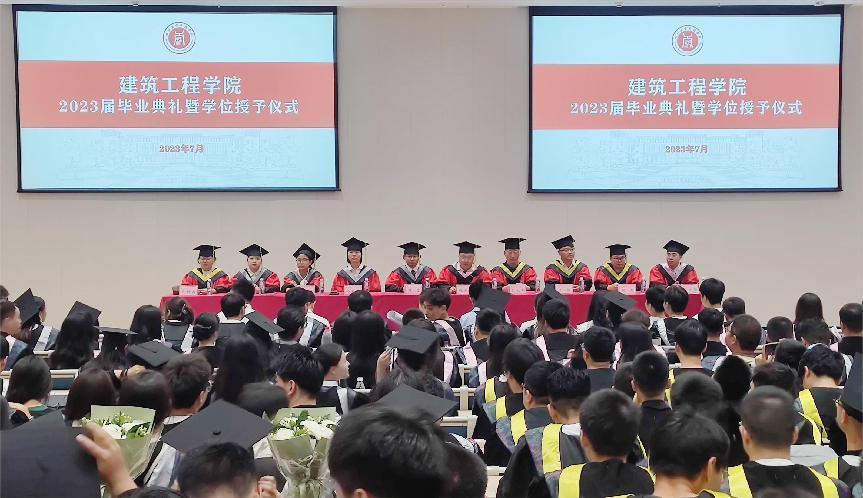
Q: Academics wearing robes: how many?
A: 10